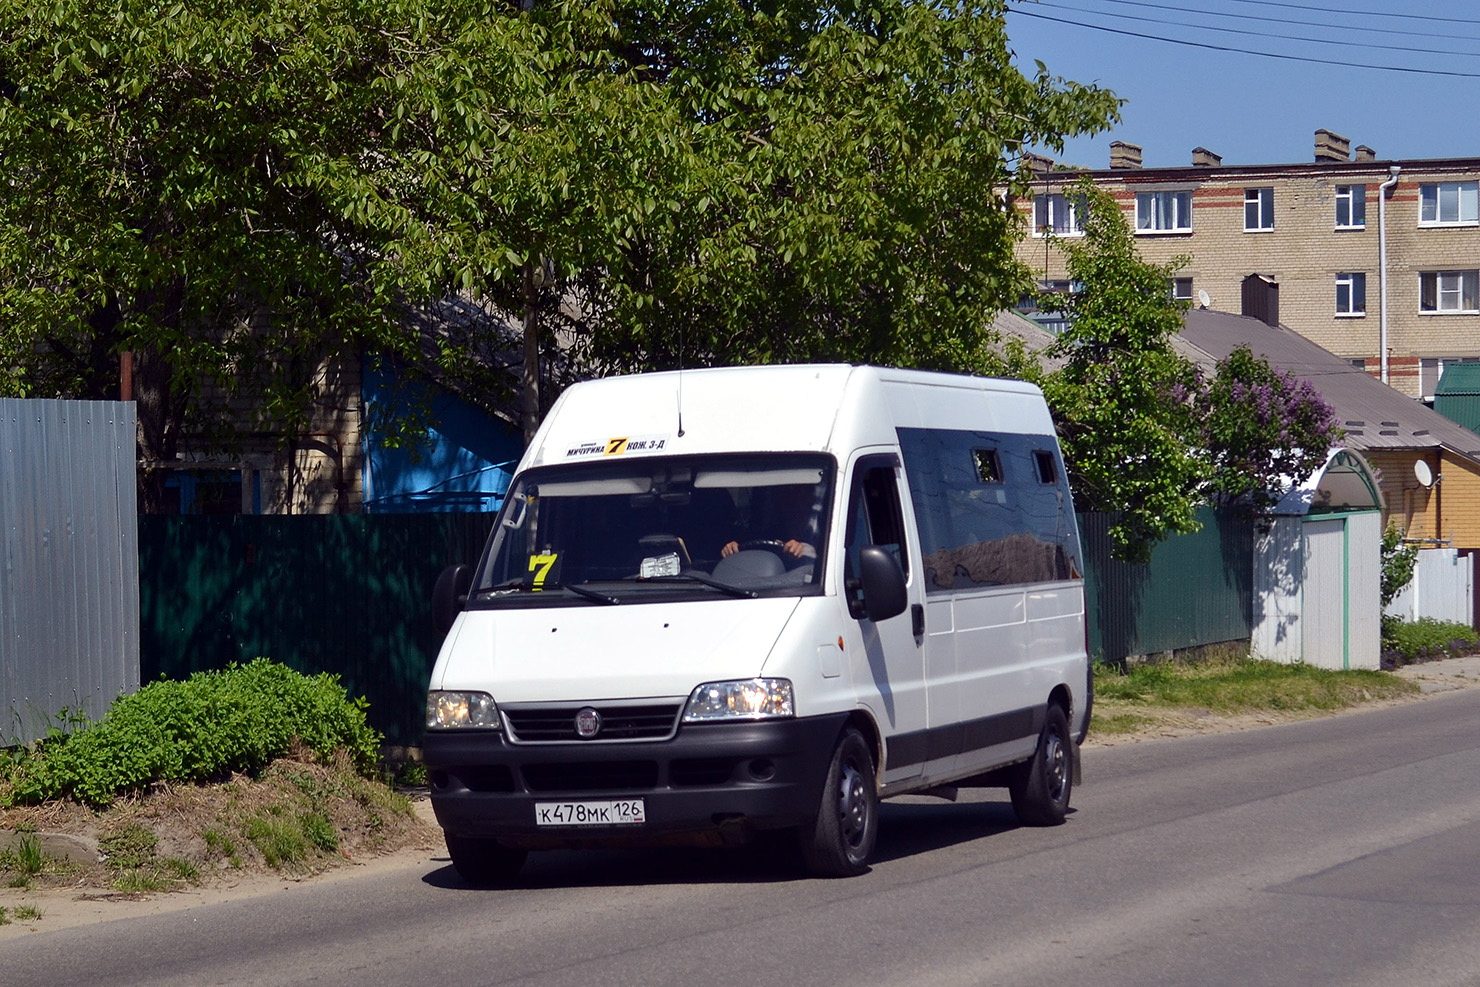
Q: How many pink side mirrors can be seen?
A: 0